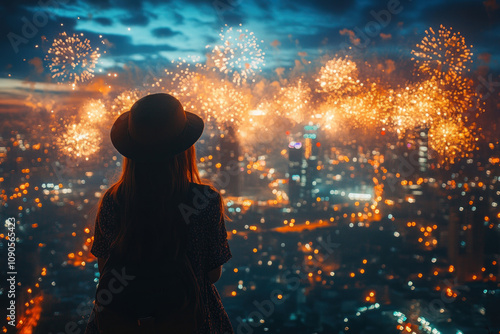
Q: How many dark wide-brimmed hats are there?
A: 1